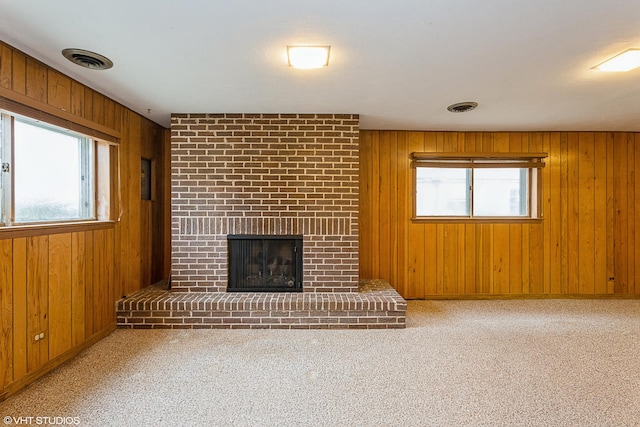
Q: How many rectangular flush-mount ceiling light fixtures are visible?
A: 2